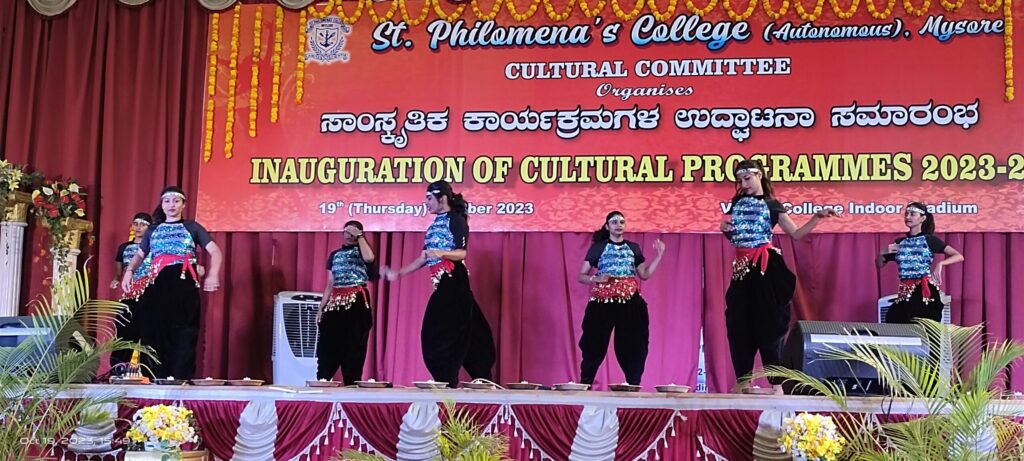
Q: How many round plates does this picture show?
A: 12